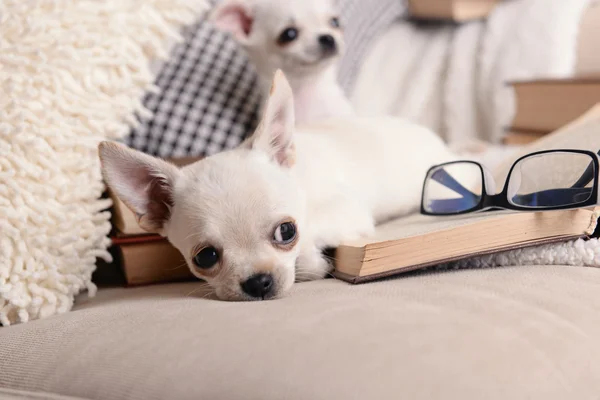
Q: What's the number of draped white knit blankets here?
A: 1